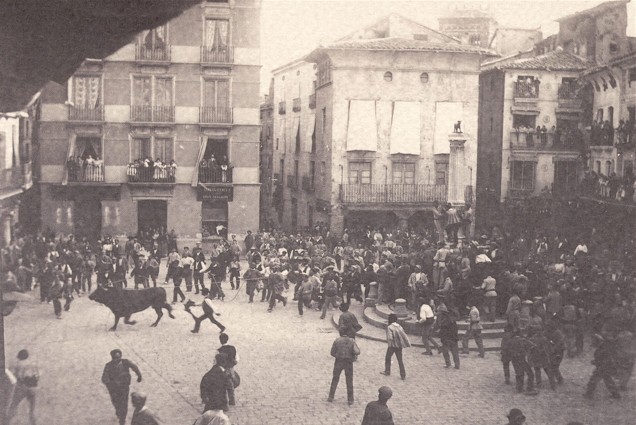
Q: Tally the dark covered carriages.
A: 0